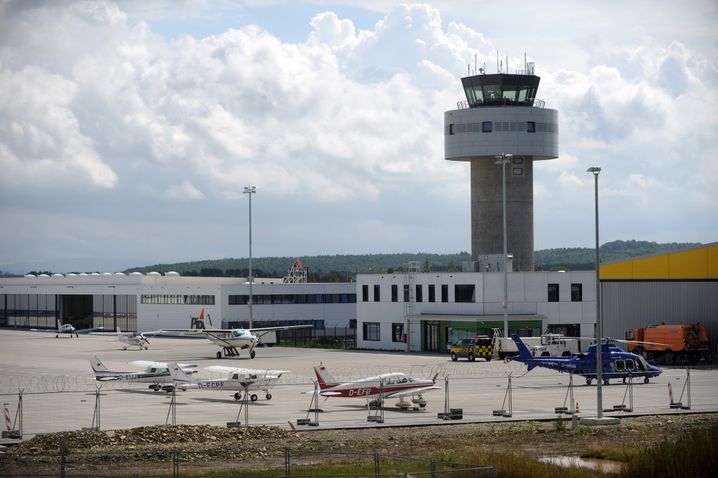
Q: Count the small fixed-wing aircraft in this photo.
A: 6